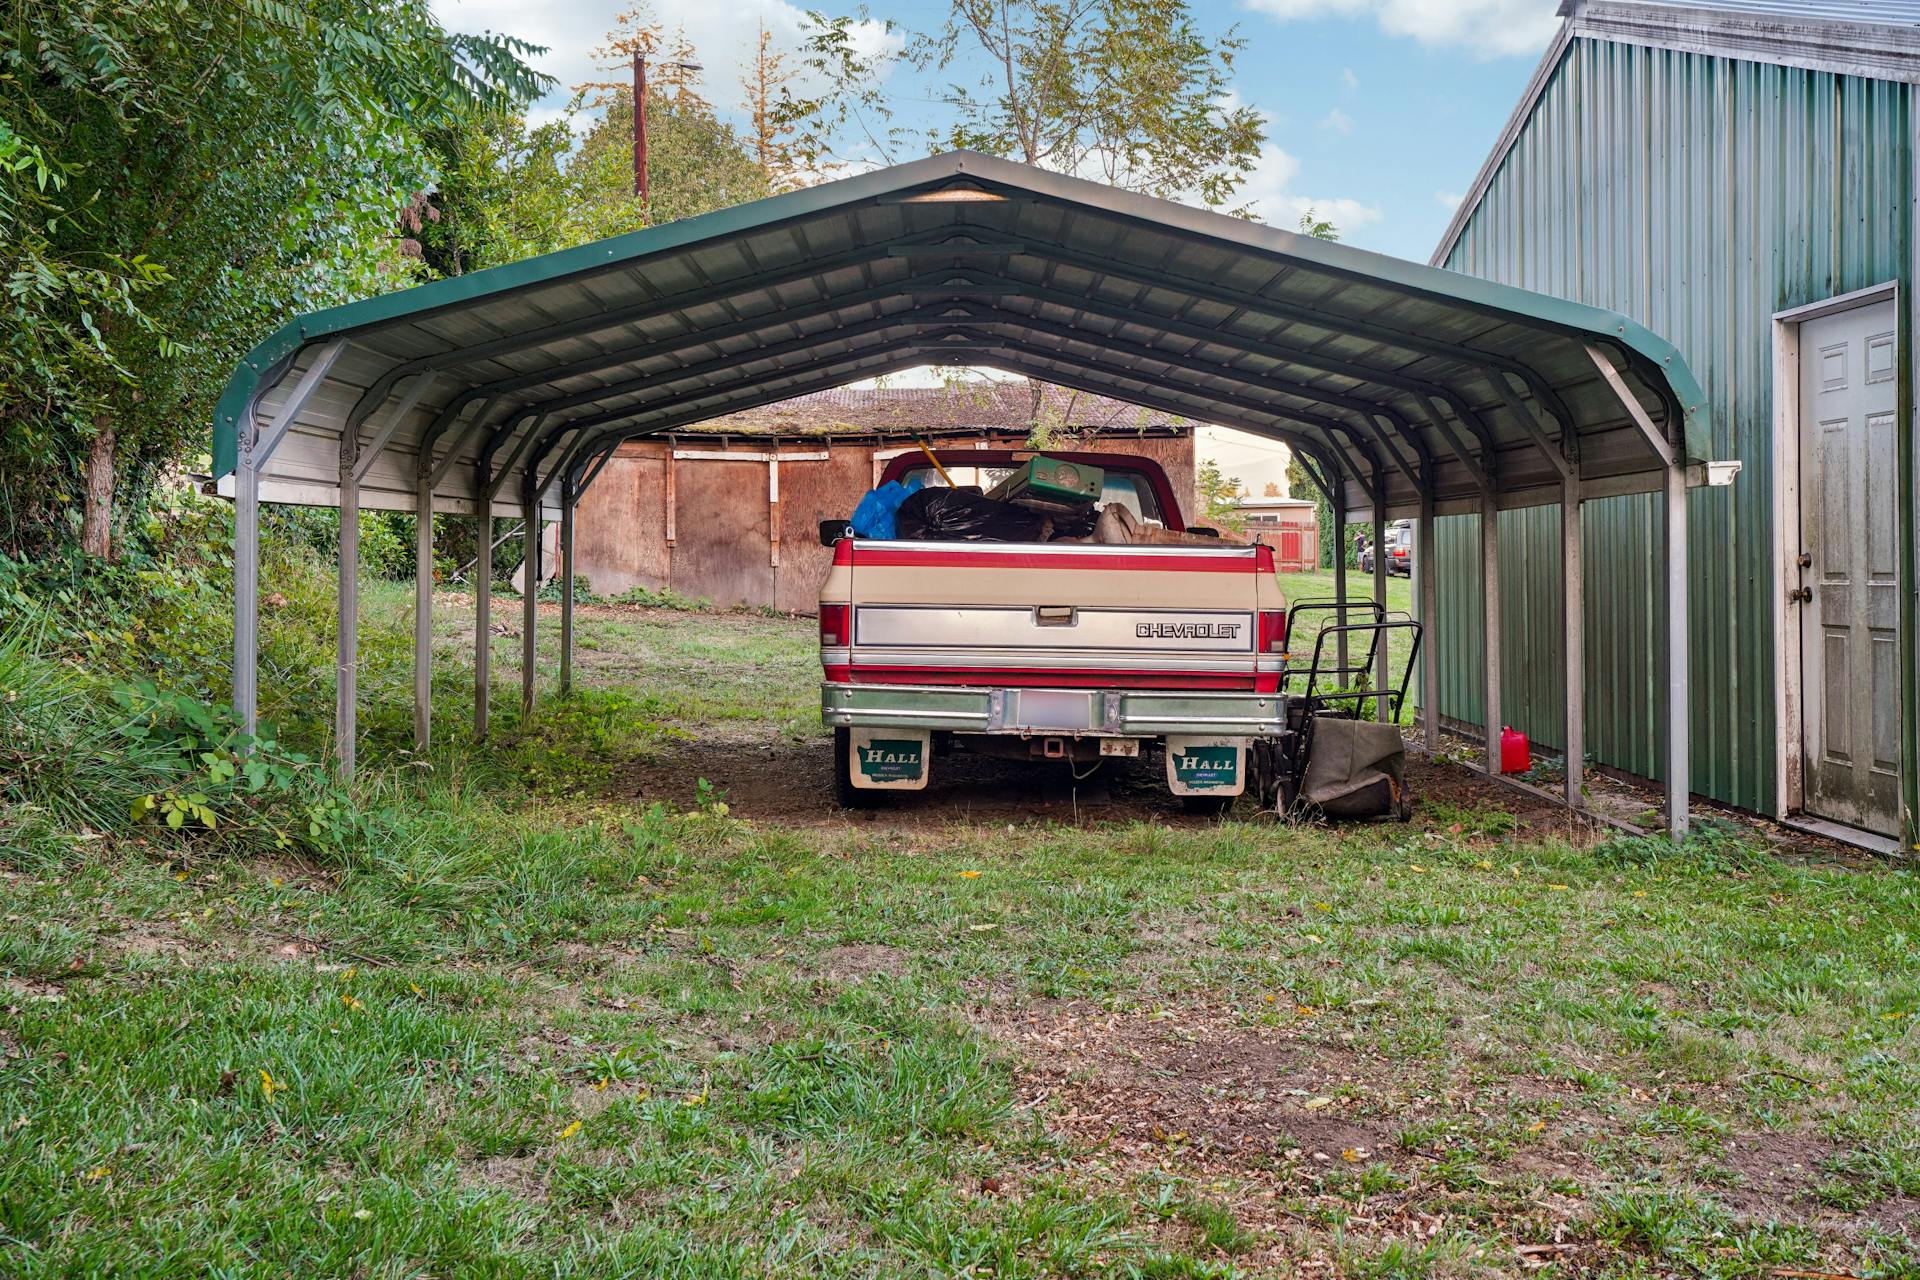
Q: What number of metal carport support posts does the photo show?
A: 12